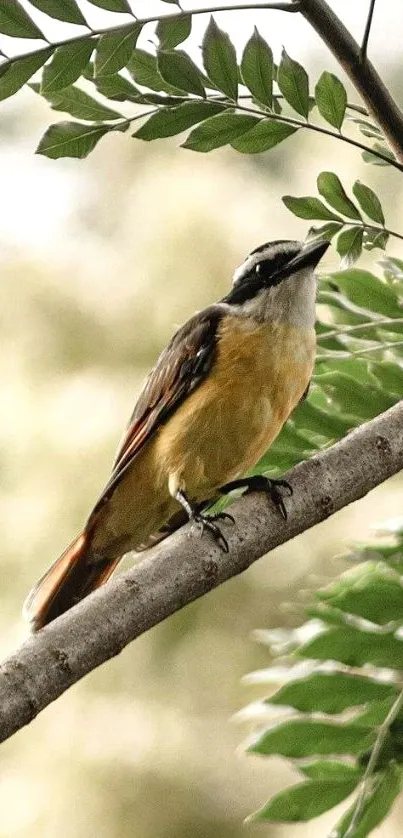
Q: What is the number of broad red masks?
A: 0